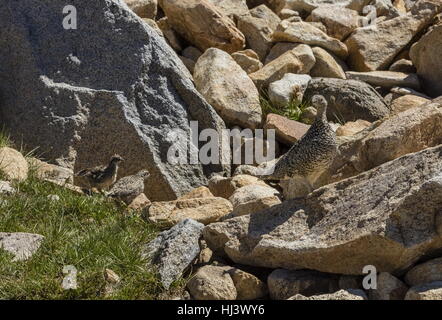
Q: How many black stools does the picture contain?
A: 0